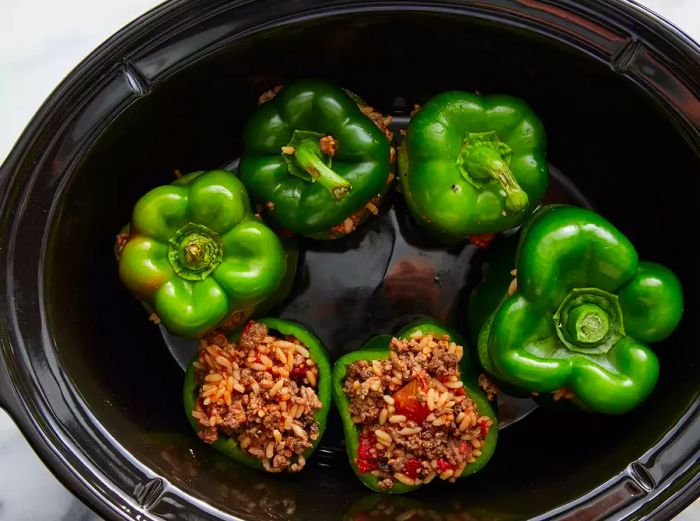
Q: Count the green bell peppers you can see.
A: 6